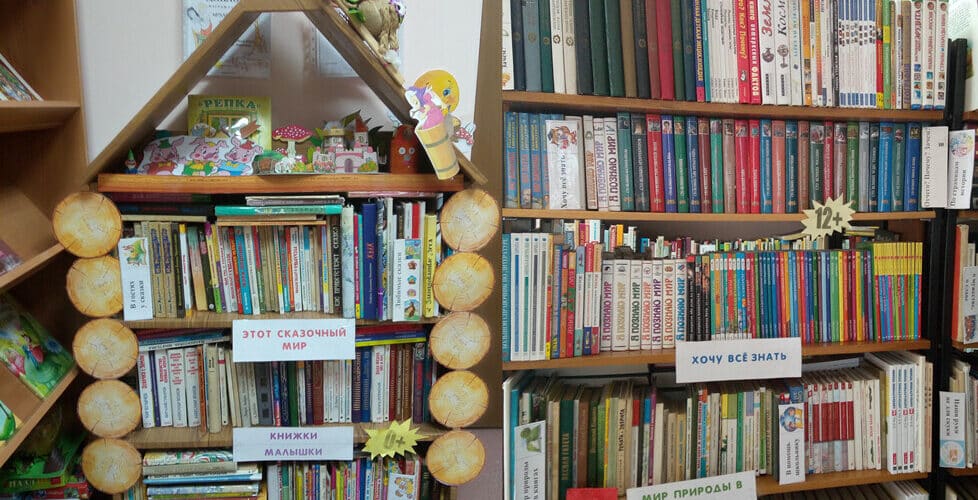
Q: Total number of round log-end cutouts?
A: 10